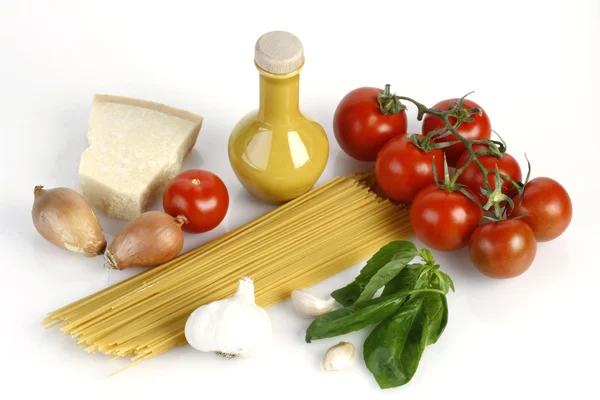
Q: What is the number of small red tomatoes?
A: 8